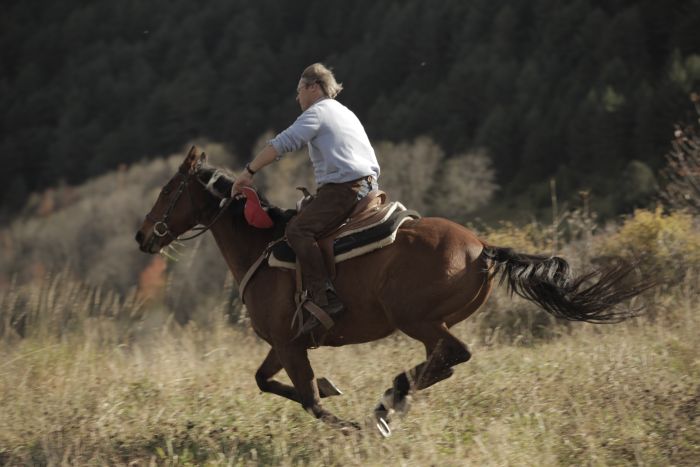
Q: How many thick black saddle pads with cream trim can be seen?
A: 1